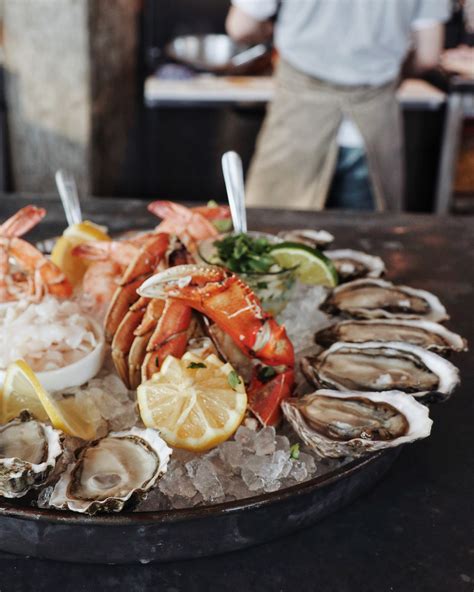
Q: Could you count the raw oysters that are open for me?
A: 8